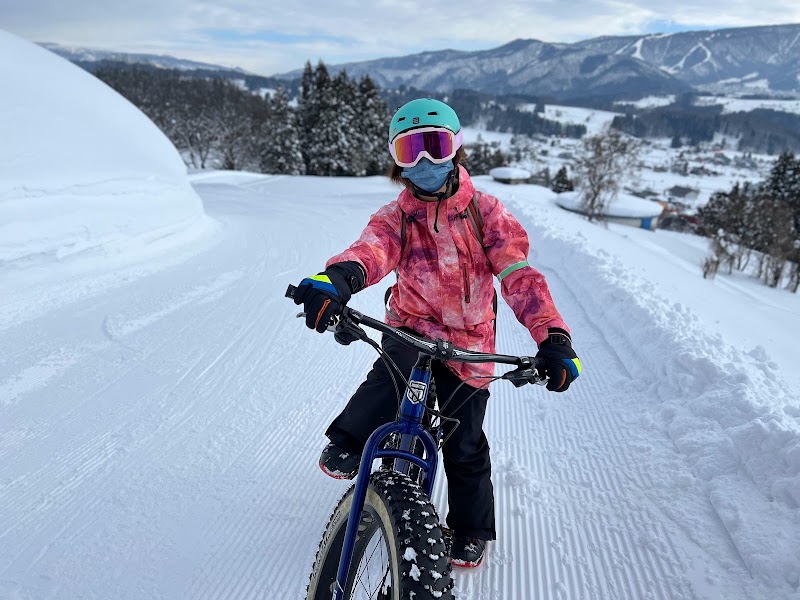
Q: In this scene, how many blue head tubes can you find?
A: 1